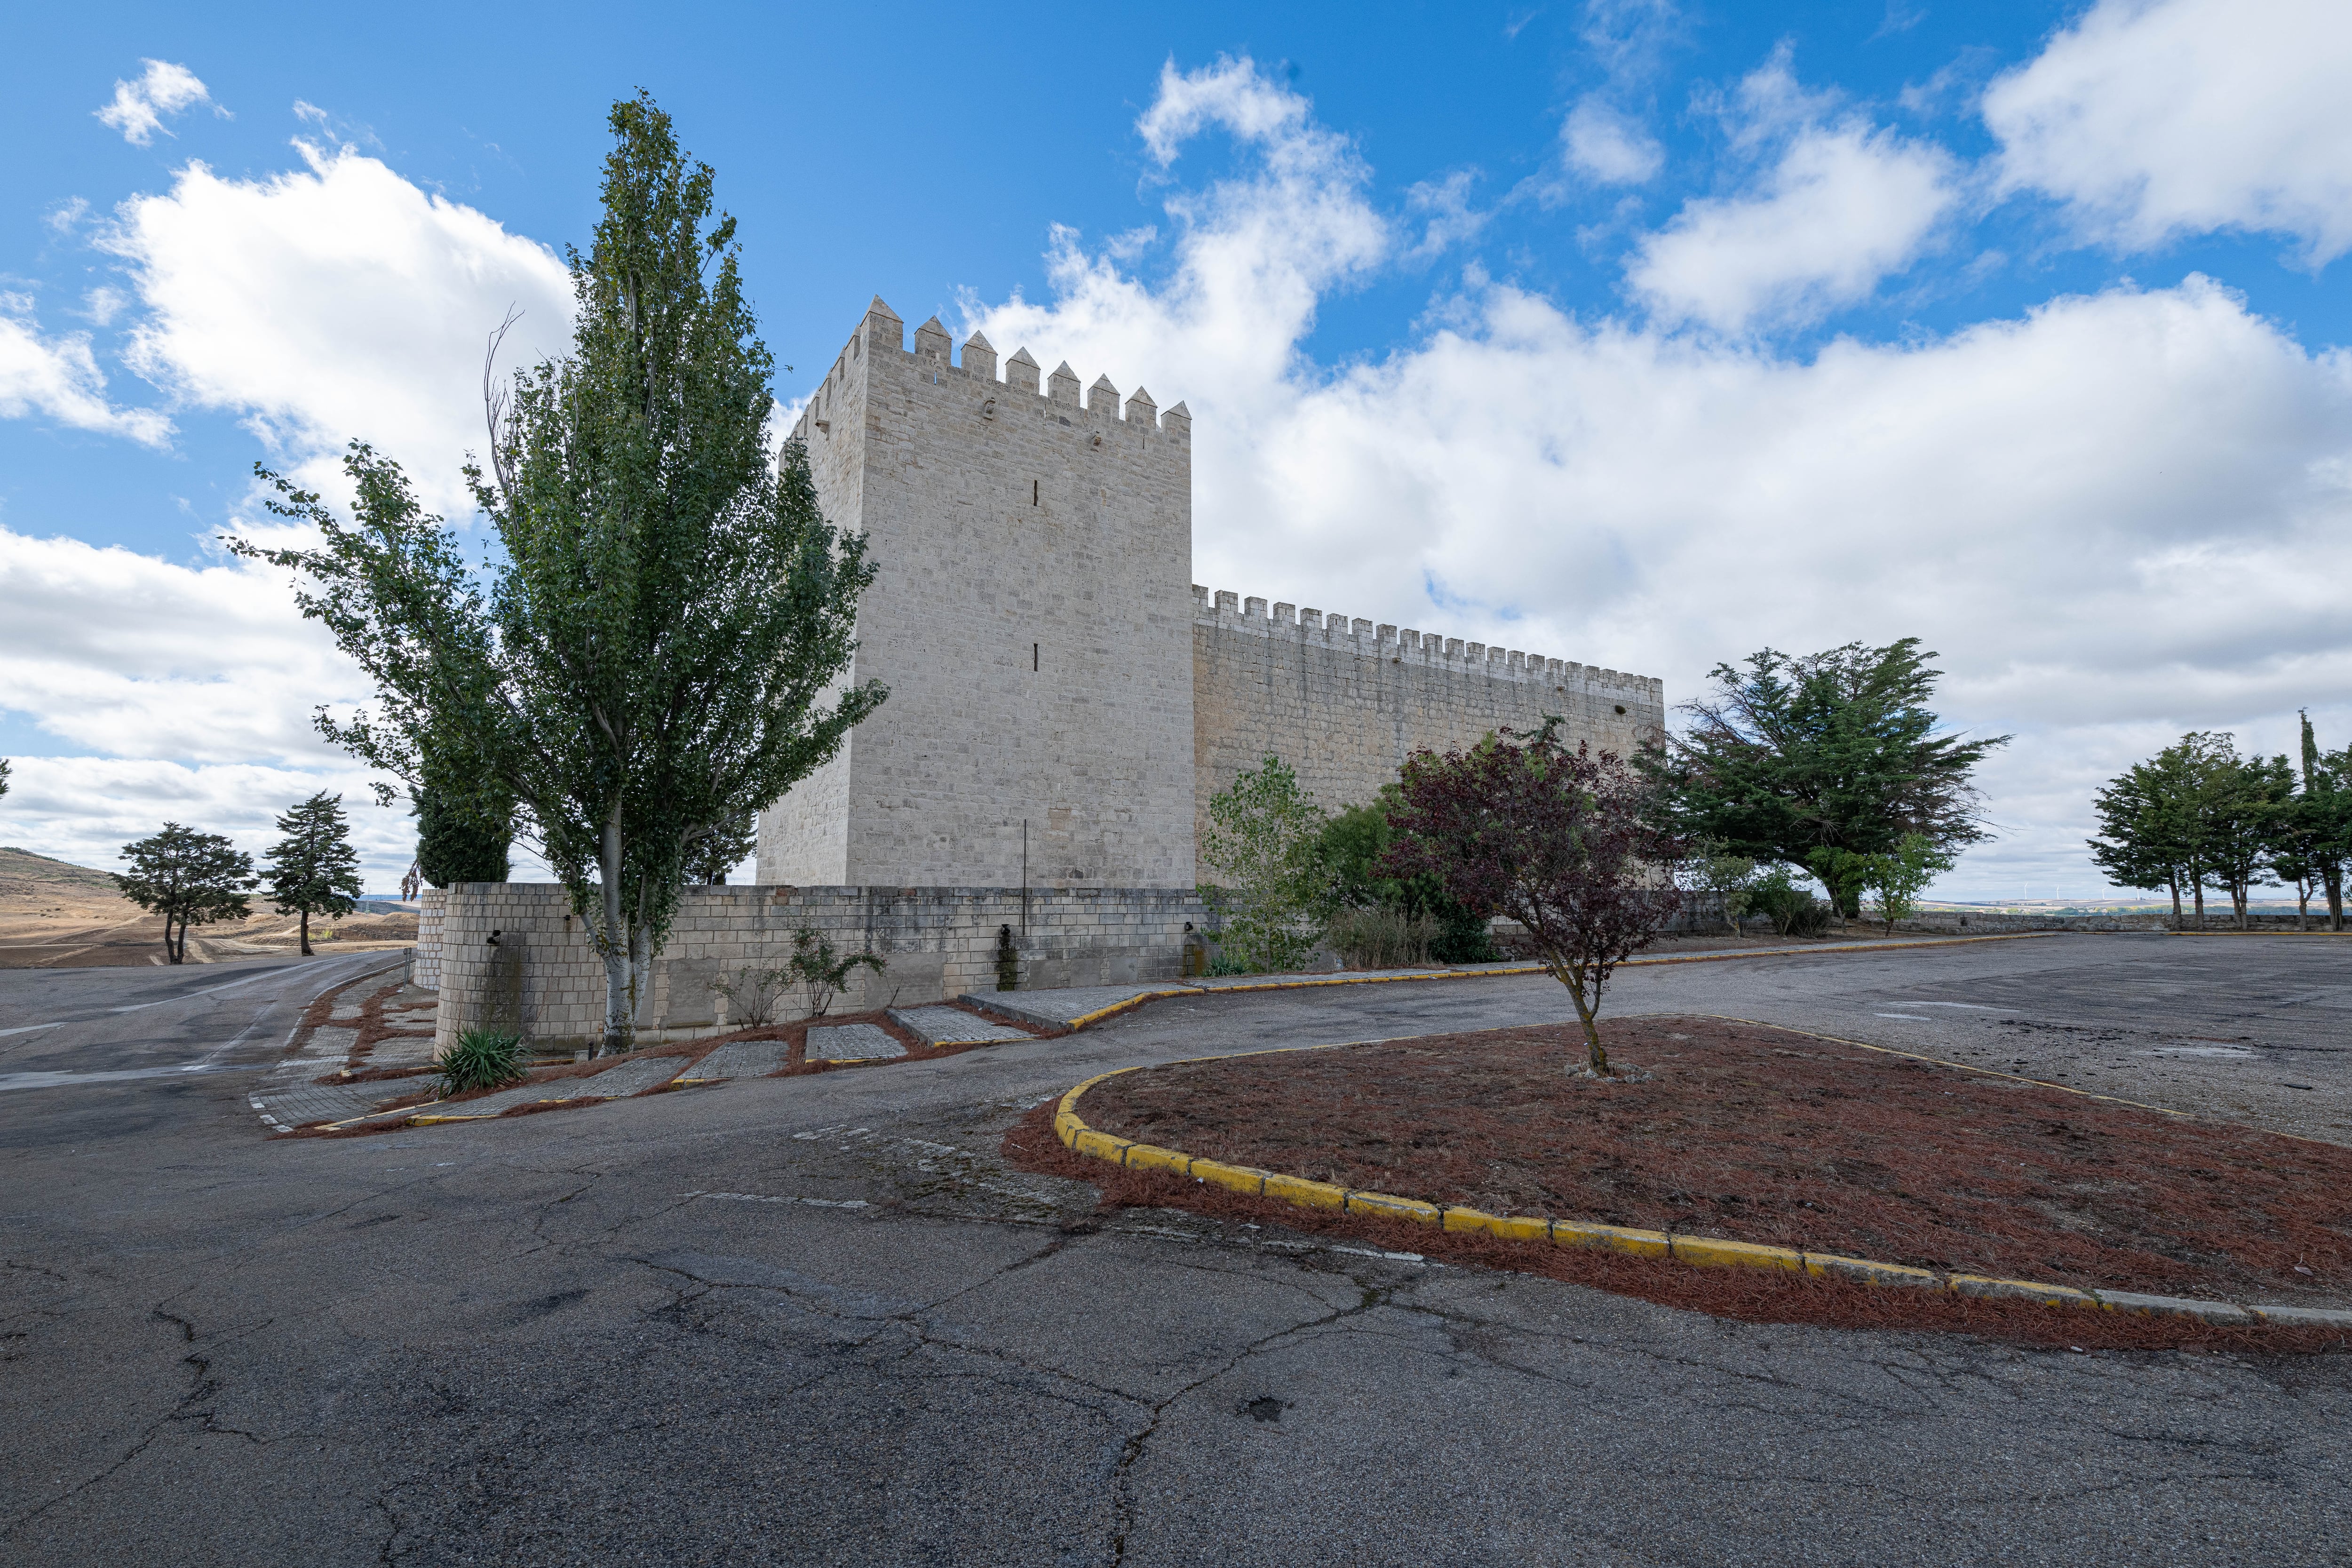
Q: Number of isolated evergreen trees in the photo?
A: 2